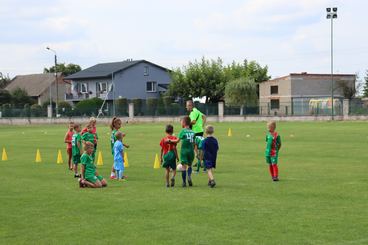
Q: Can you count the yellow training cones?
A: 7